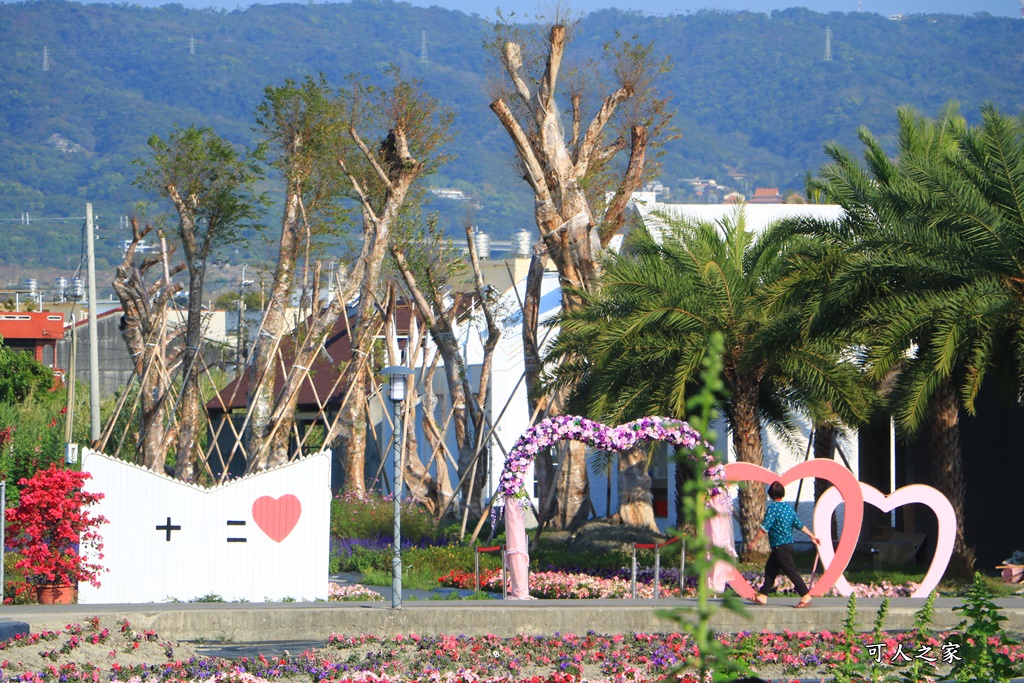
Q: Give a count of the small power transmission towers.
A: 4